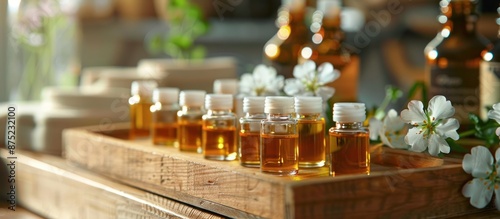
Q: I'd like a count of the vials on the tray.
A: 9